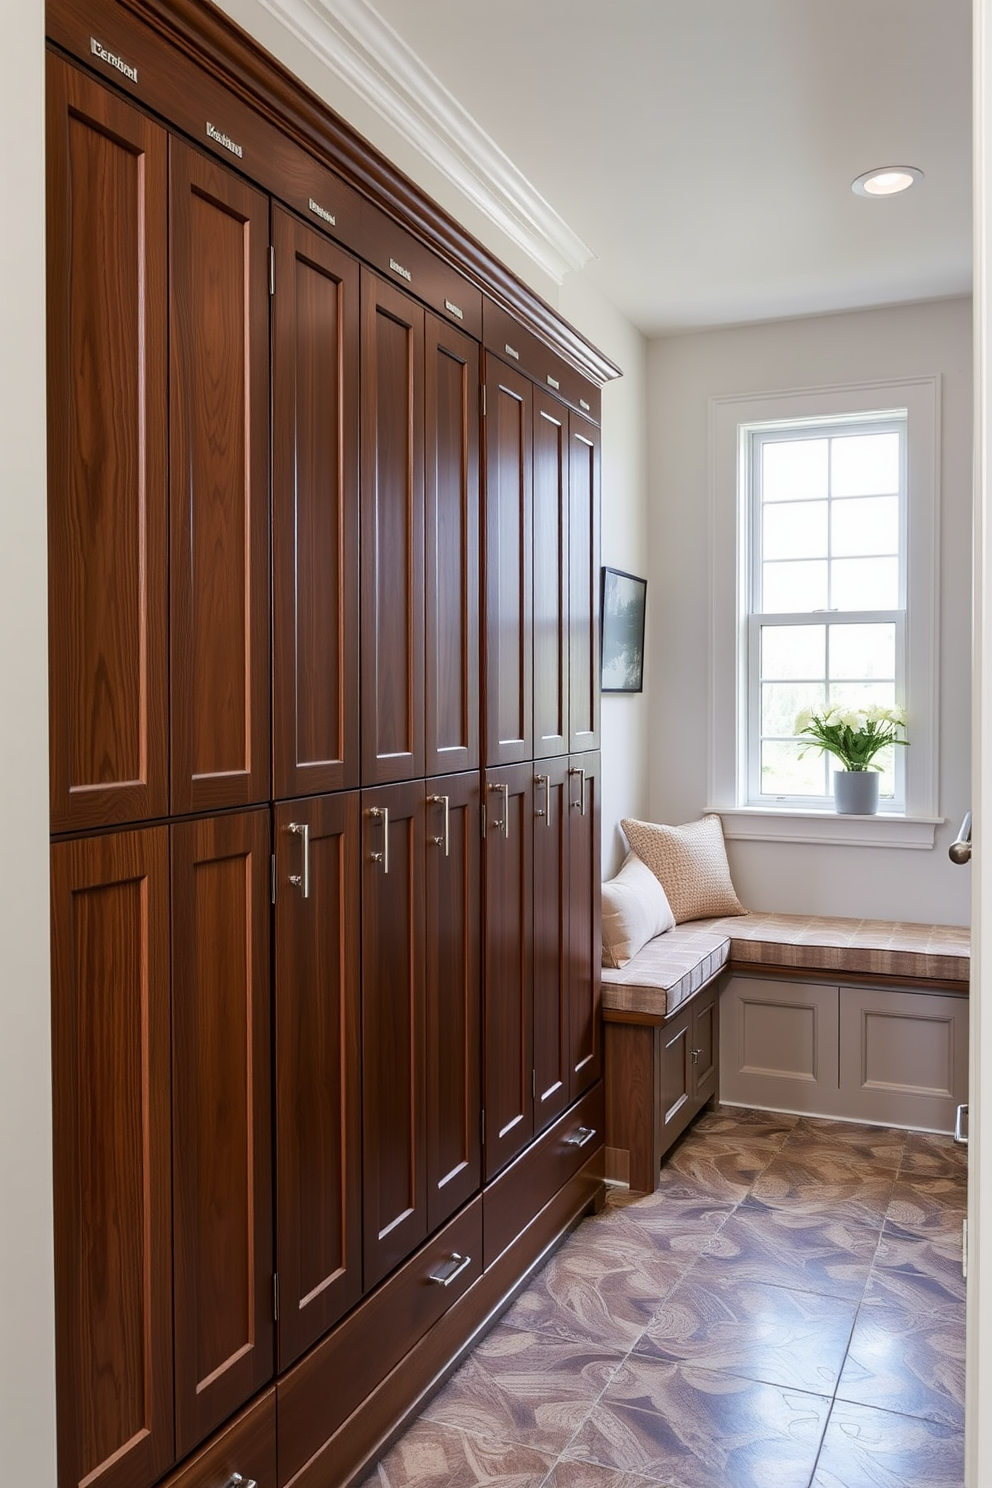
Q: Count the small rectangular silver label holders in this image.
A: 8